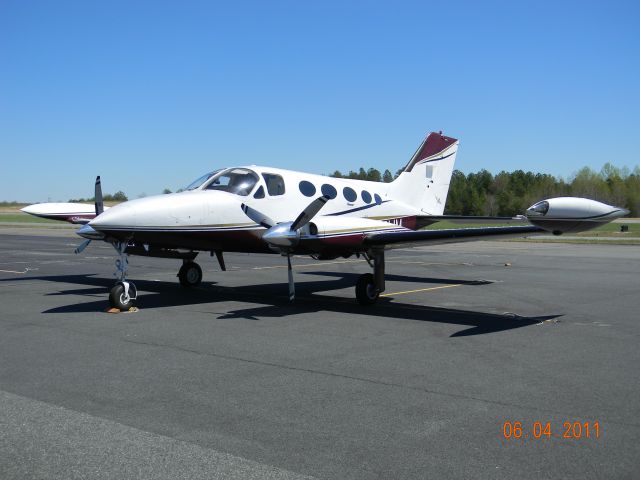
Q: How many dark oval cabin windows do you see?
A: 5